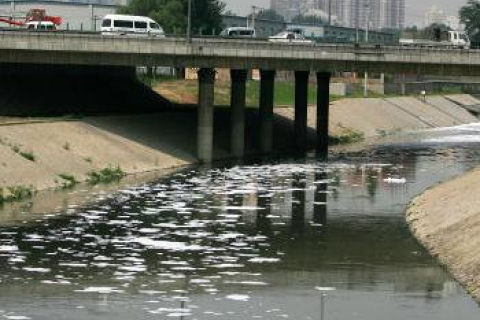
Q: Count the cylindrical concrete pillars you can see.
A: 5